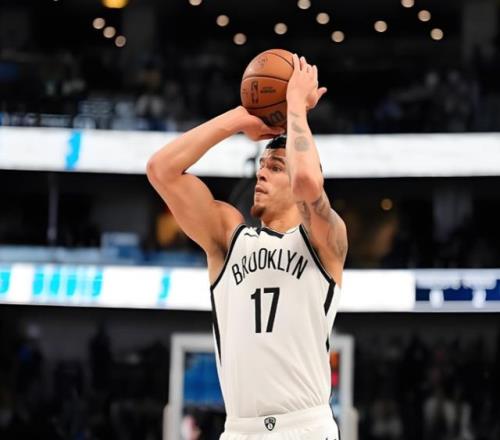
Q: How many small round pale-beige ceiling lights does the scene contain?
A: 14